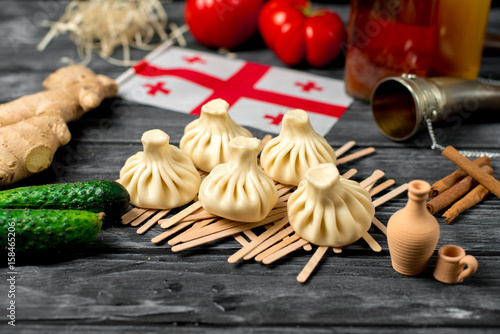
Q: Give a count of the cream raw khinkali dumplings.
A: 5